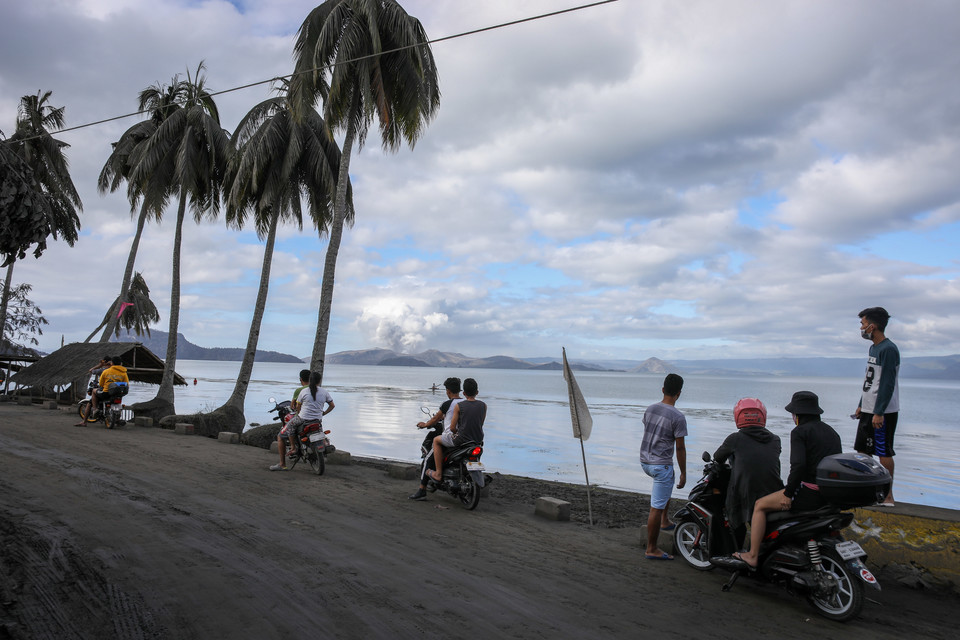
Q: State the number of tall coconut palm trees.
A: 5